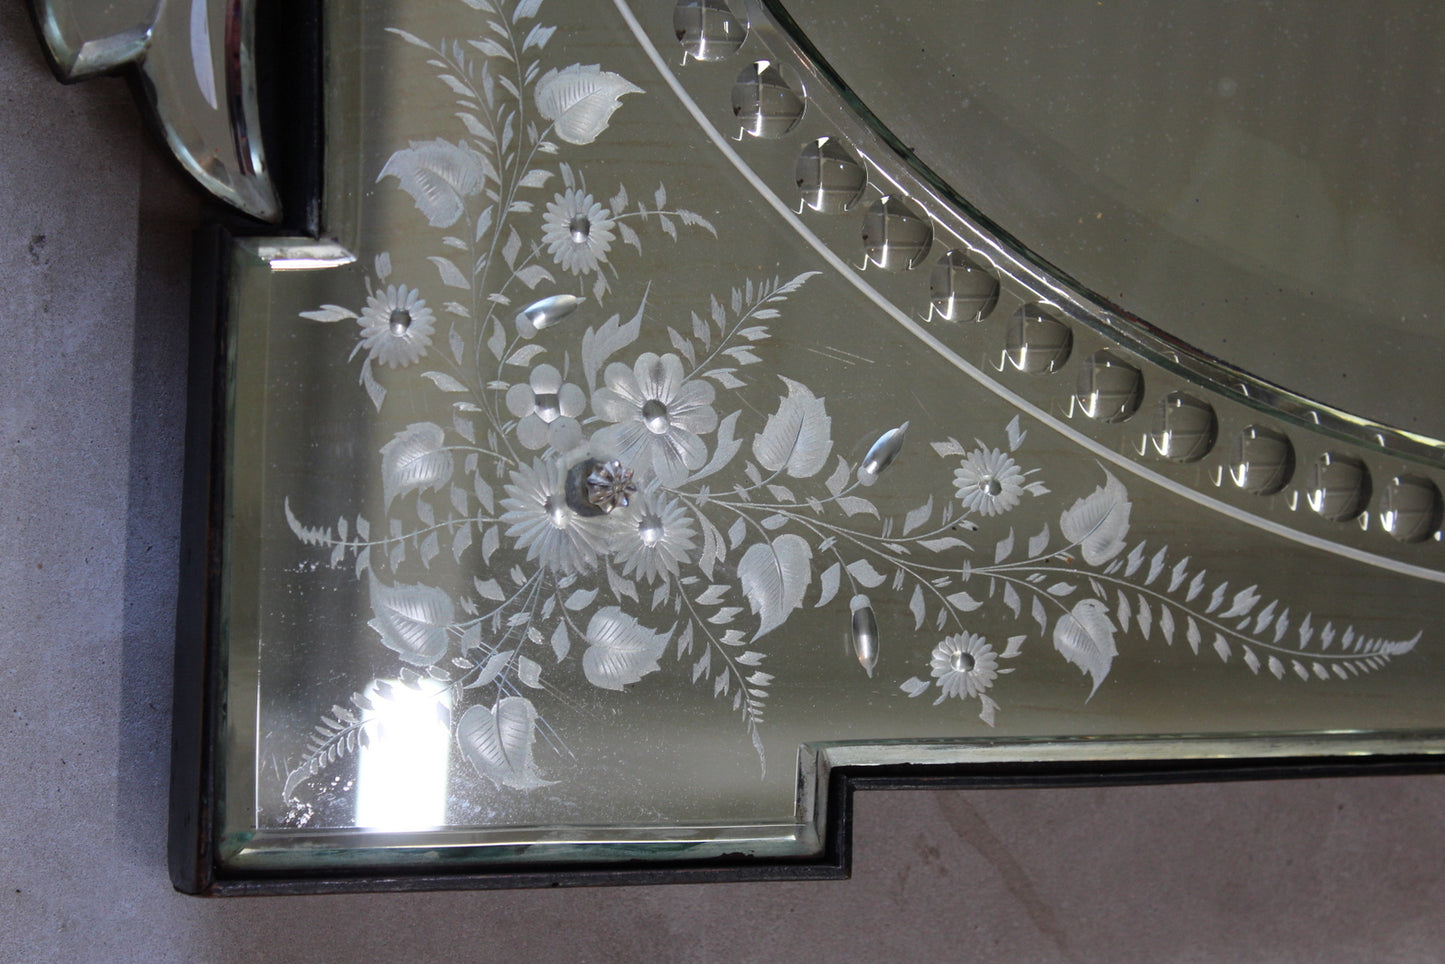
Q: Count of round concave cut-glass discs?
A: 11